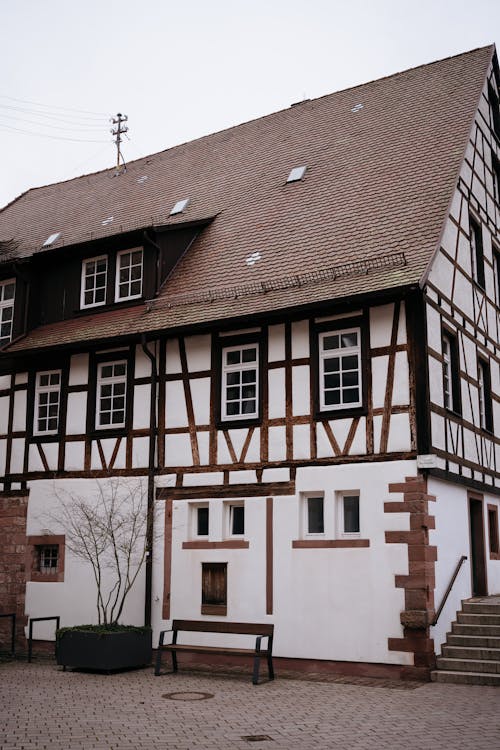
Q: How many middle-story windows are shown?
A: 6